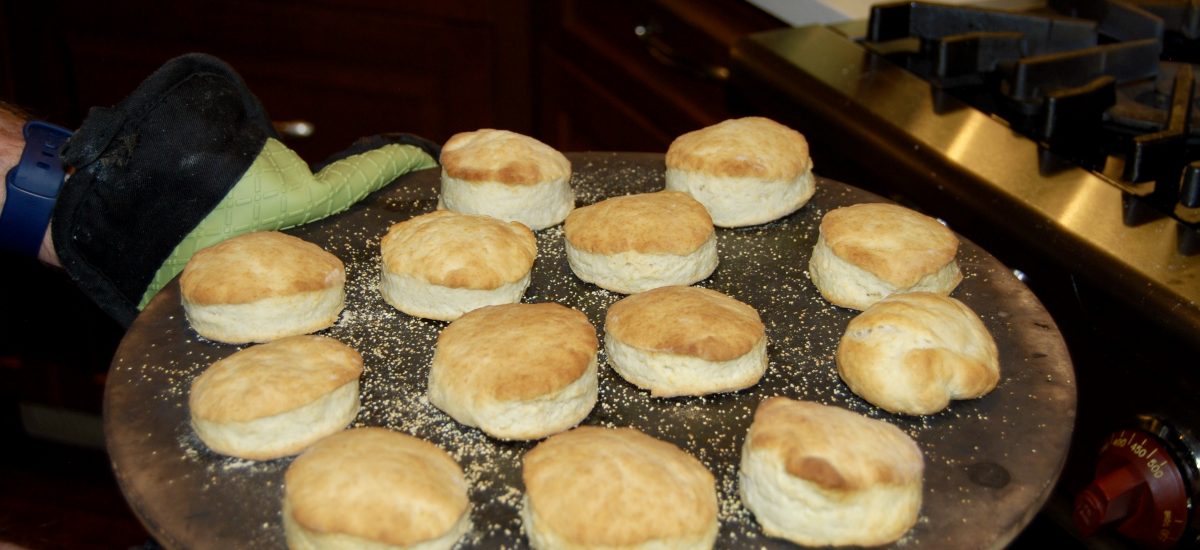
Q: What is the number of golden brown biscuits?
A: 13